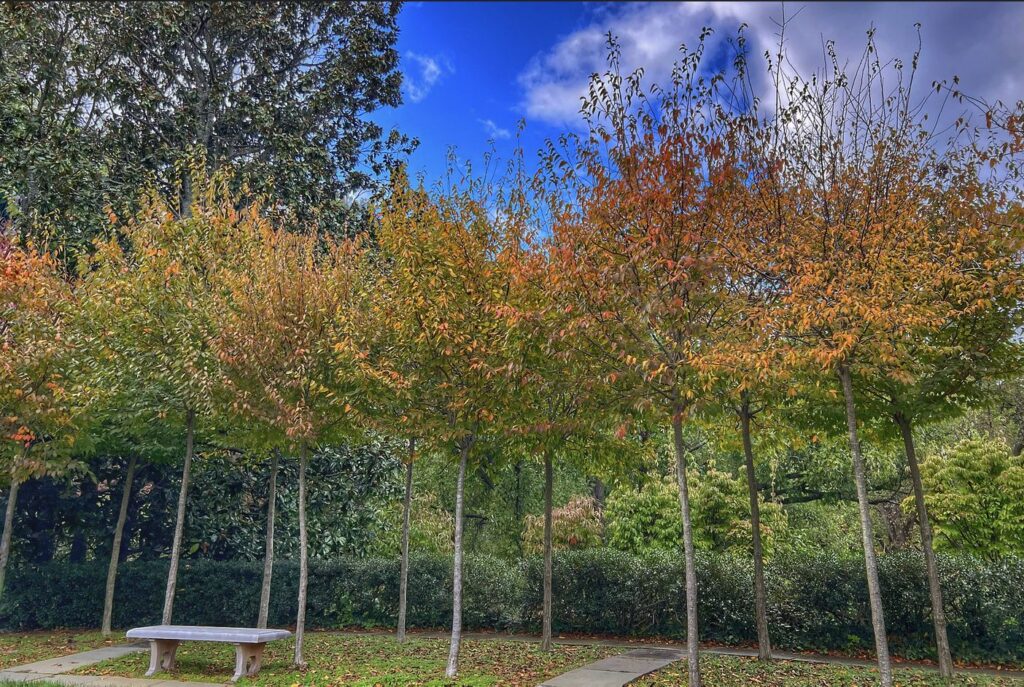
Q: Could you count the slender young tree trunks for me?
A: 12